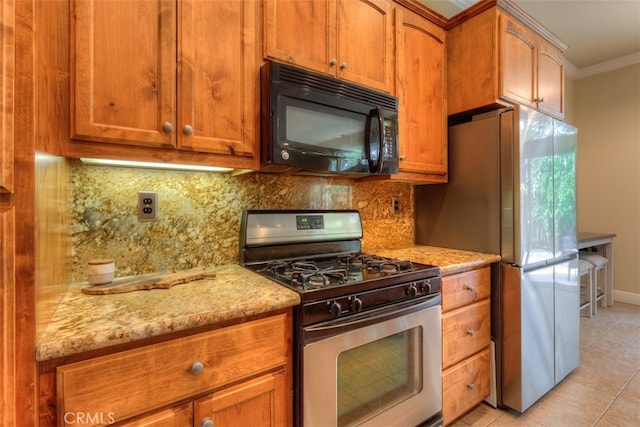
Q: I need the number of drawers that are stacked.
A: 3